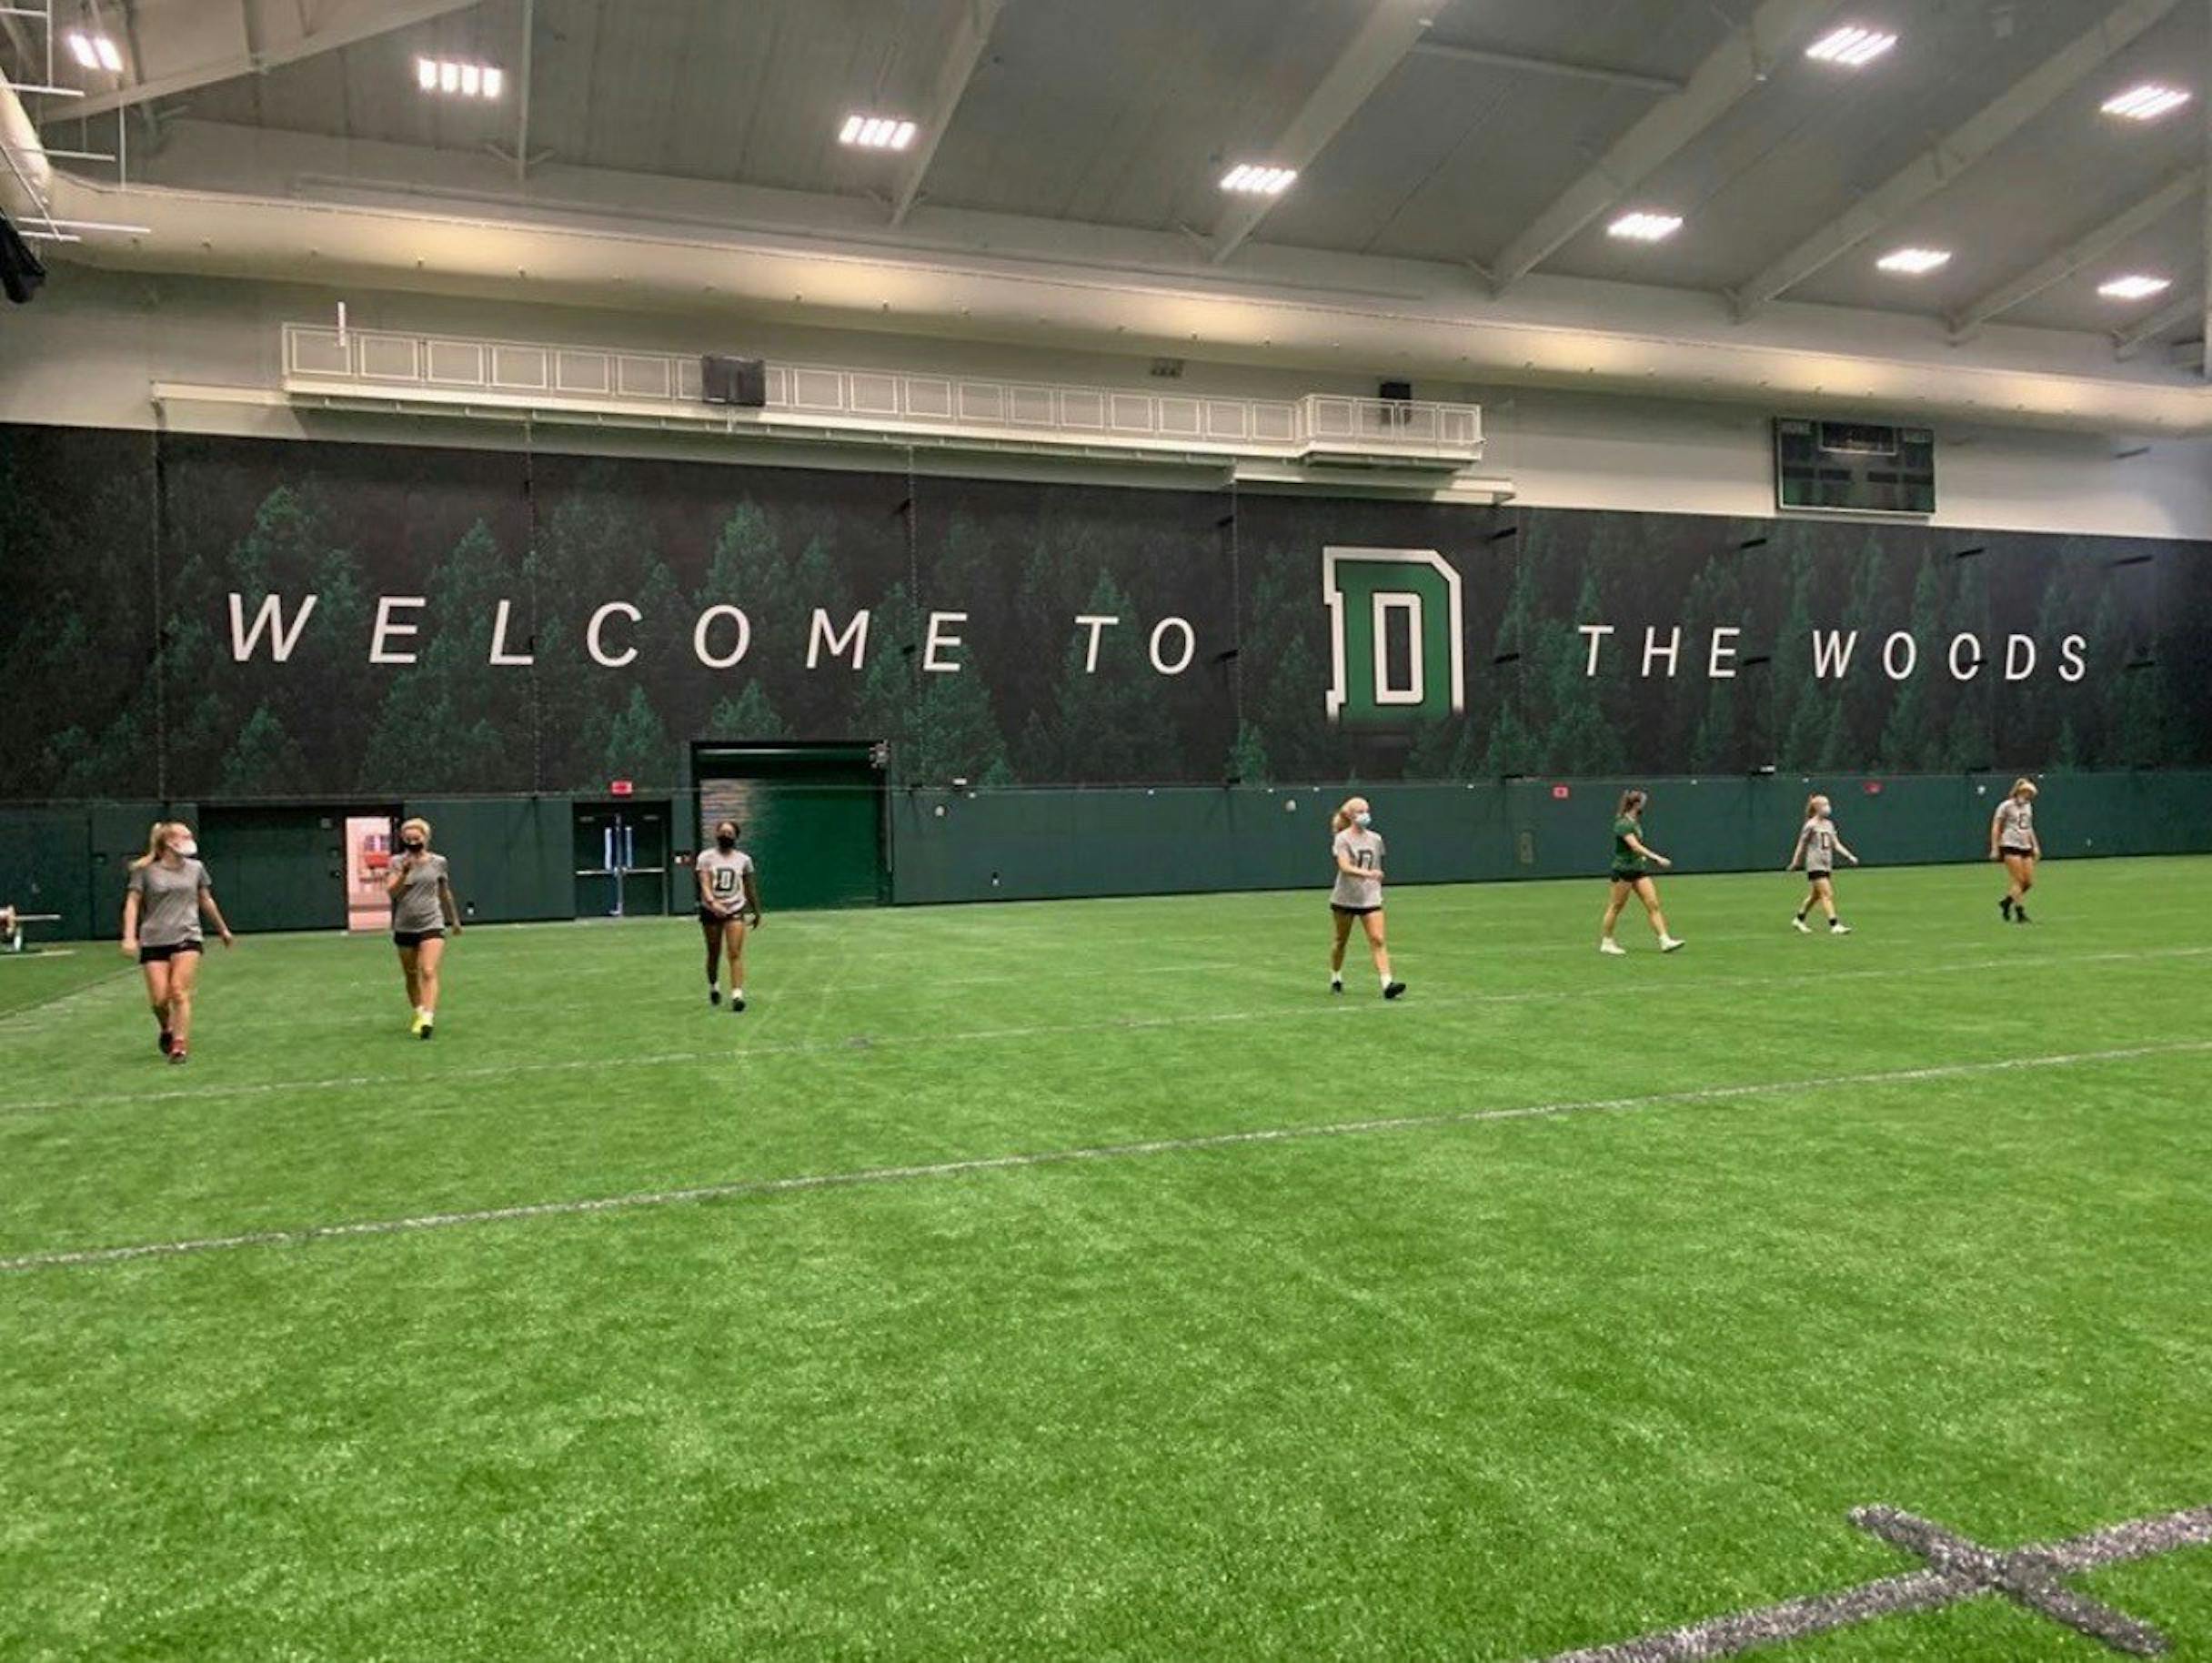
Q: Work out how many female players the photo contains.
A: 7